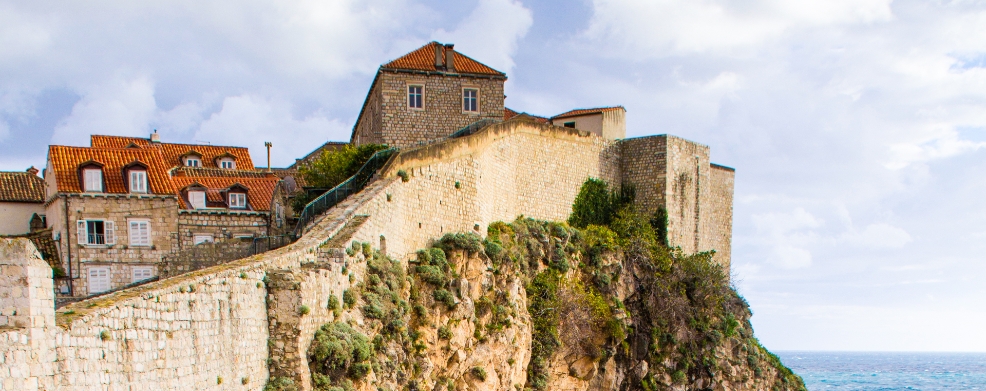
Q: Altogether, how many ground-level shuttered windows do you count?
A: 2